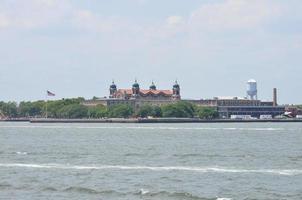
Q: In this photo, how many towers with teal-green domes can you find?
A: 4